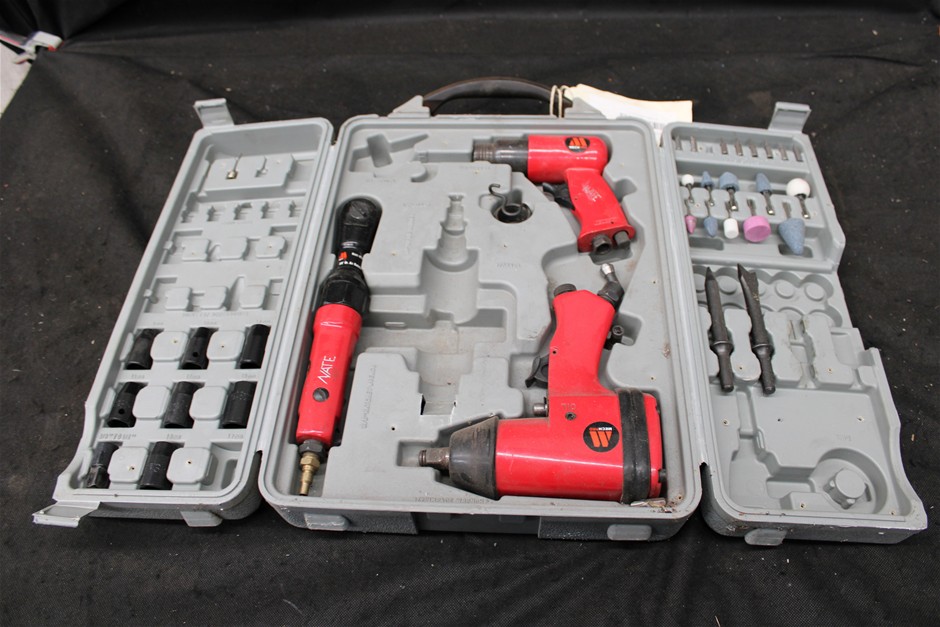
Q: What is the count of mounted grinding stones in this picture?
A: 10